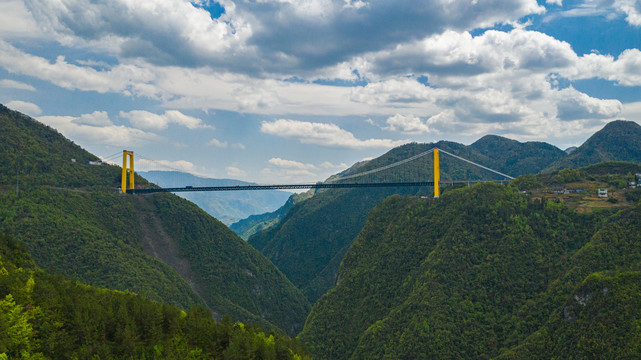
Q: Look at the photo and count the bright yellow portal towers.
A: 2